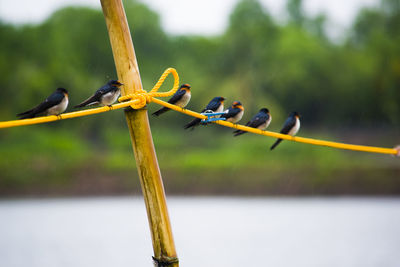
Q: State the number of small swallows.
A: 7